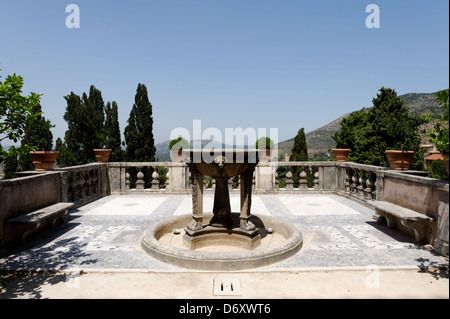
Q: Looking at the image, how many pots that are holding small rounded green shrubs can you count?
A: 2